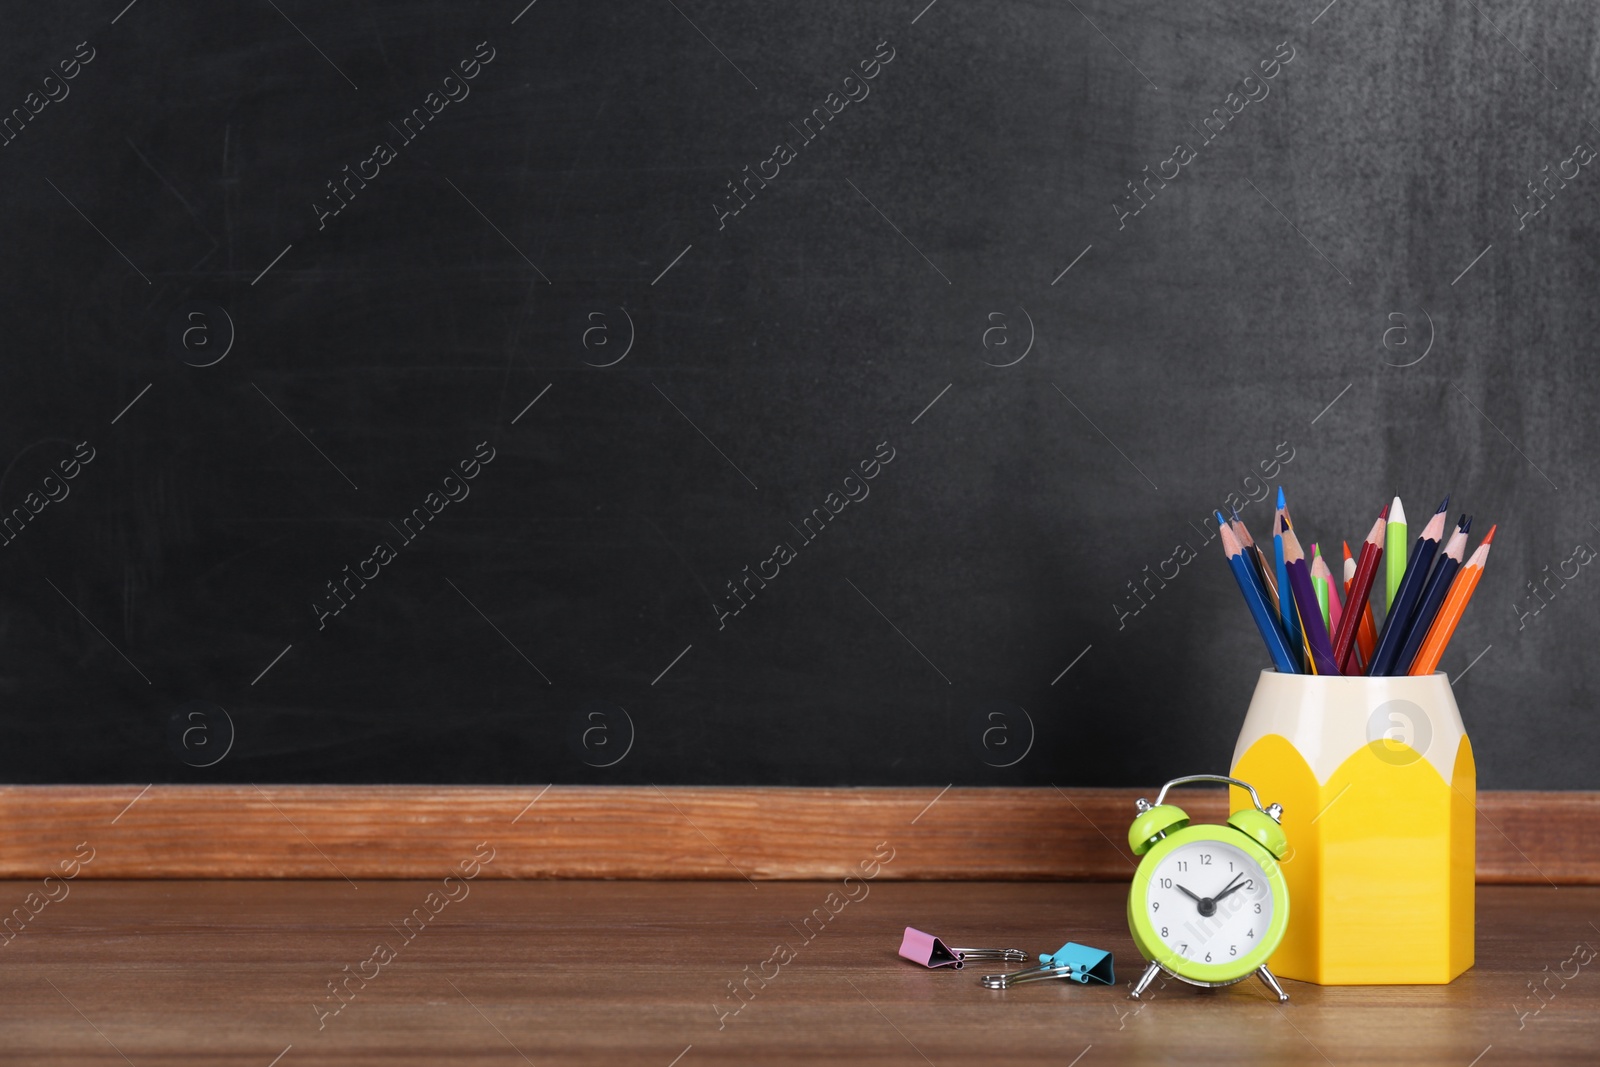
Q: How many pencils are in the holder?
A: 15